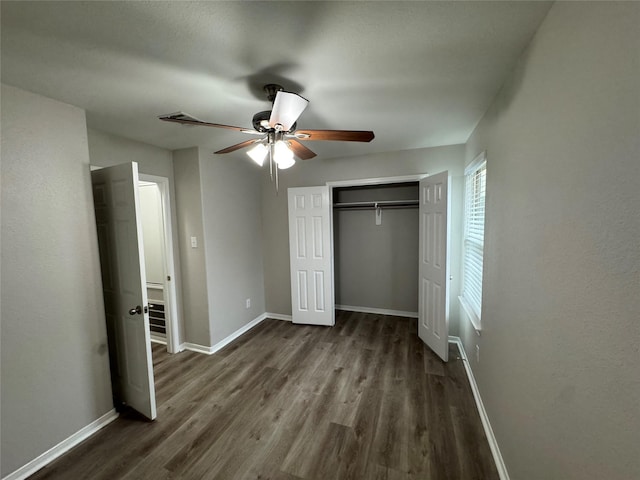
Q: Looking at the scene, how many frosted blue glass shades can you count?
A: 0